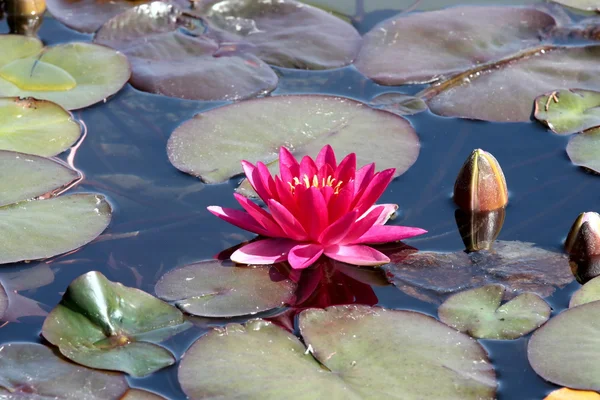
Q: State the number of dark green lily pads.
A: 1